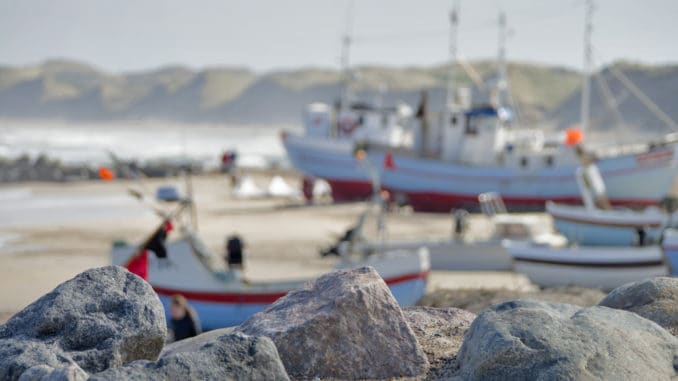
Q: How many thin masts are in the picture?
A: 4